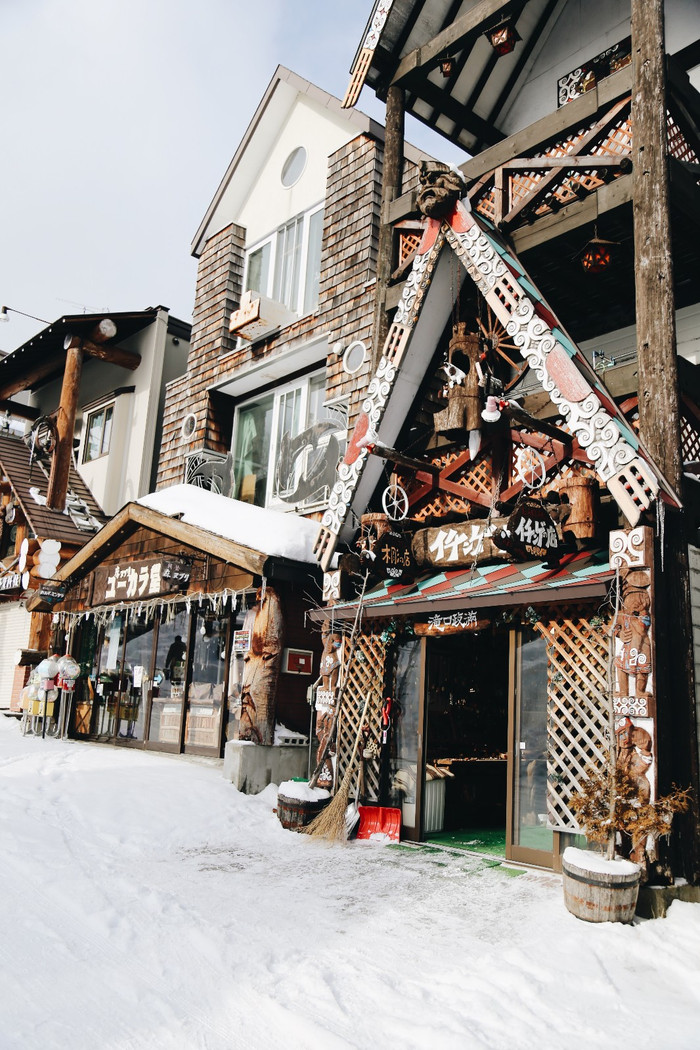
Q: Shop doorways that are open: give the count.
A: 1